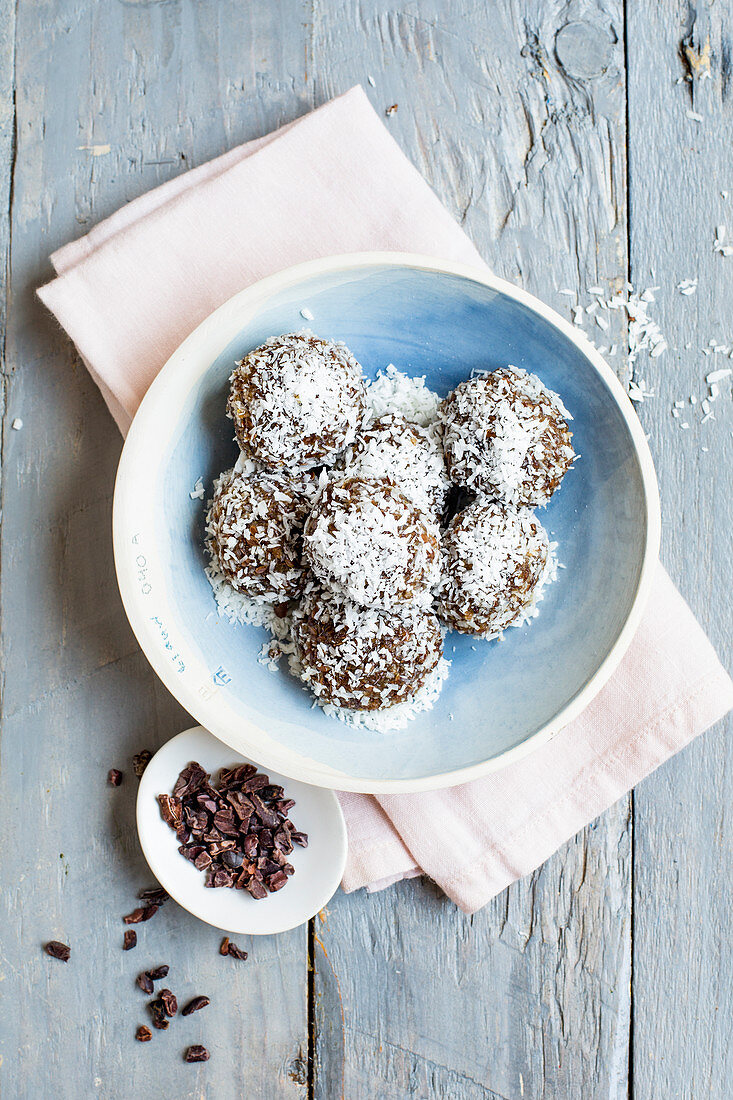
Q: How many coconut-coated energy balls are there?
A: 7